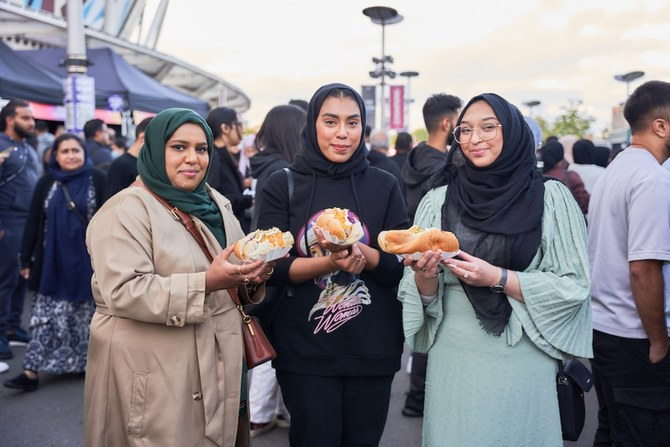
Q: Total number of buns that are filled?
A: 3